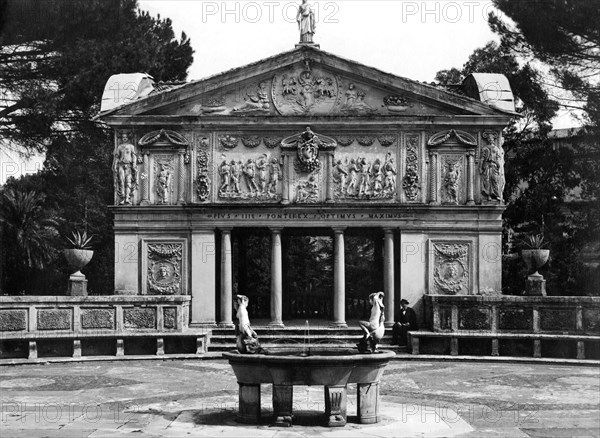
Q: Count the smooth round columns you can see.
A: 4